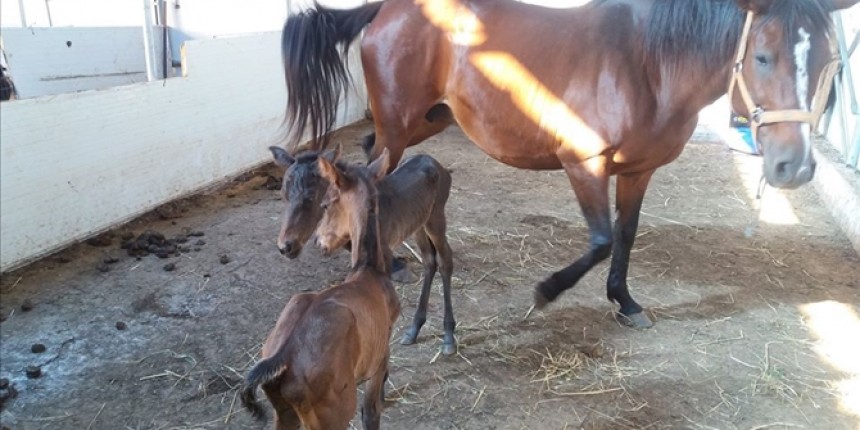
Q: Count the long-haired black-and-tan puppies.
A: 0